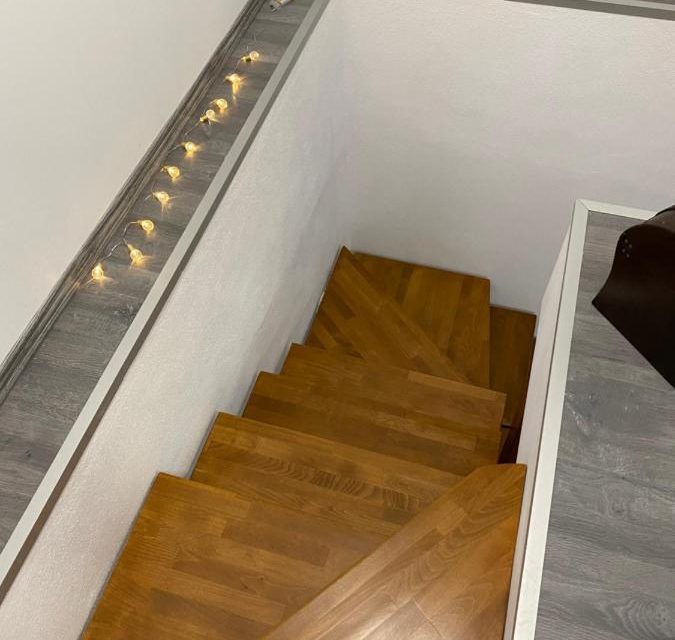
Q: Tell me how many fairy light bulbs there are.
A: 10